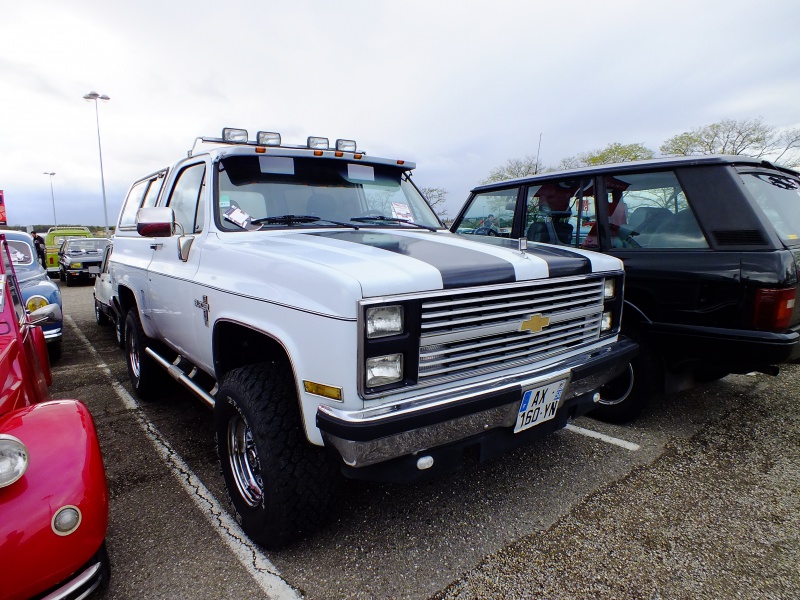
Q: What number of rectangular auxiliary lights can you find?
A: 4